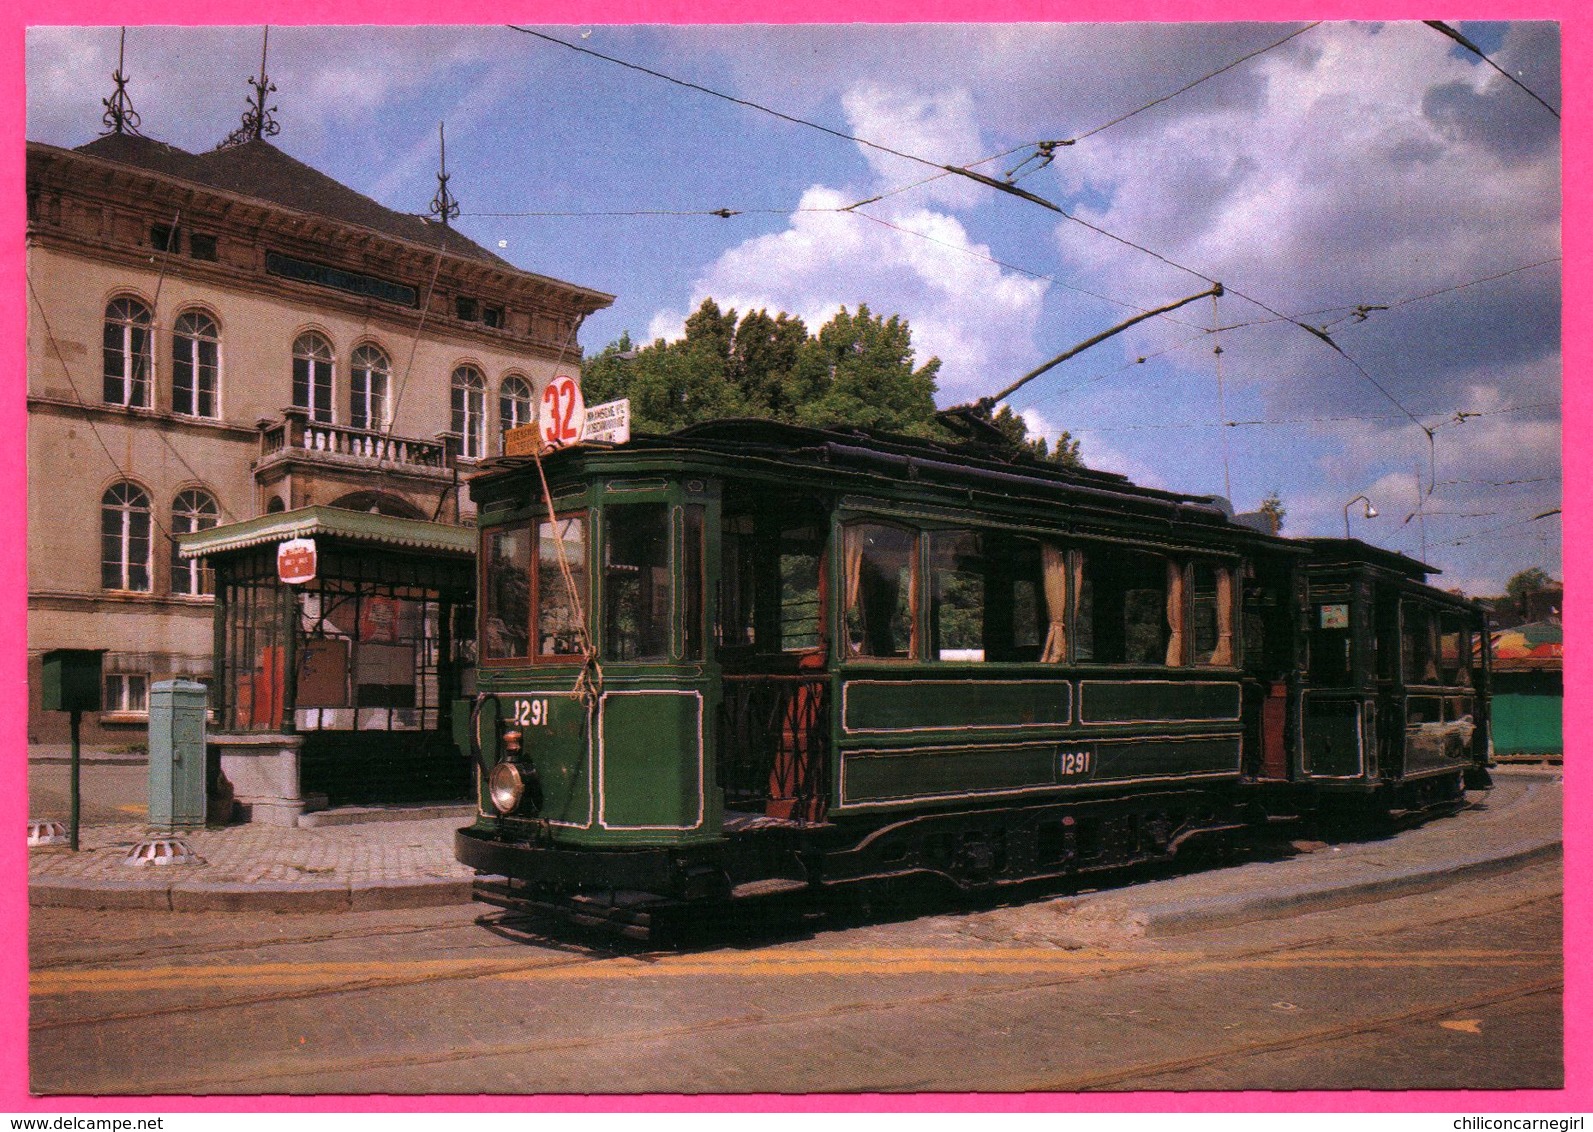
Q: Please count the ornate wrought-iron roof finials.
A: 3